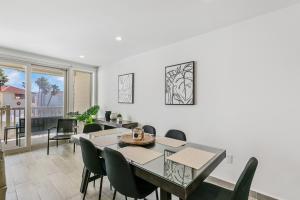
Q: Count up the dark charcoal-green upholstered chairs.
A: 6